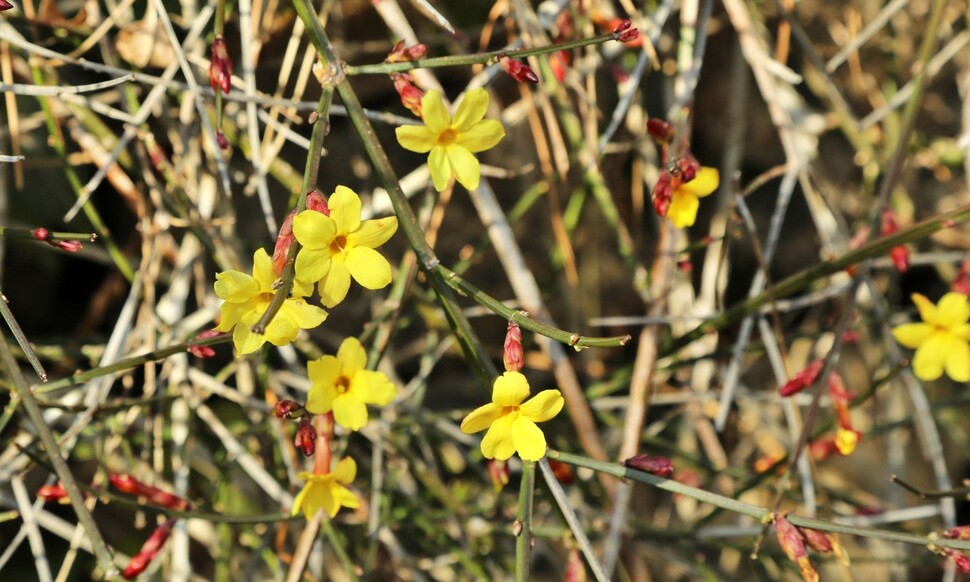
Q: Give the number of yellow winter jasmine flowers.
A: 8